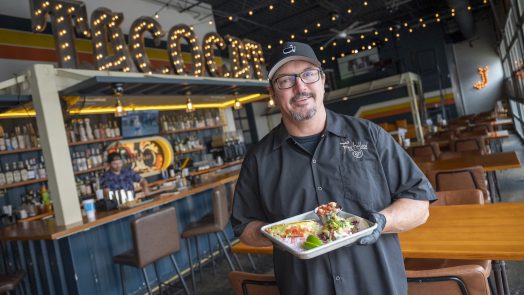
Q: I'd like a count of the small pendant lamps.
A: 4